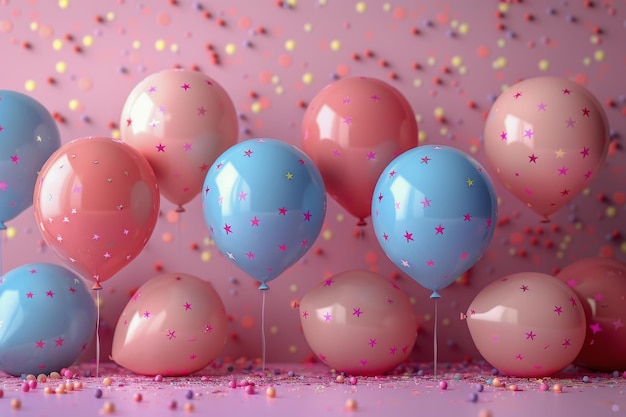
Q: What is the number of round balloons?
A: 12